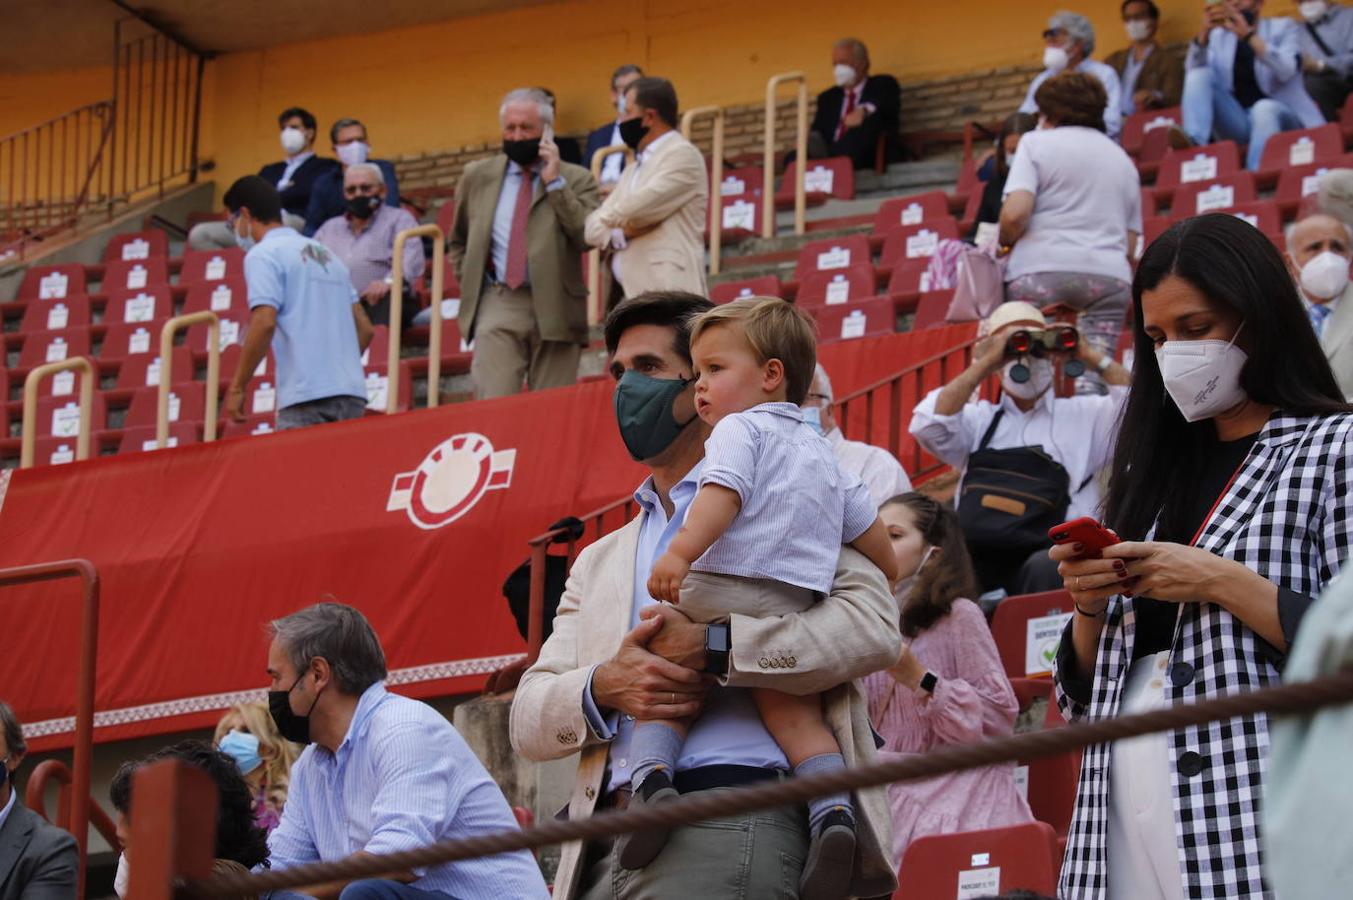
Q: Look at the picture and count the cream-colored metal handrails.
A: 6